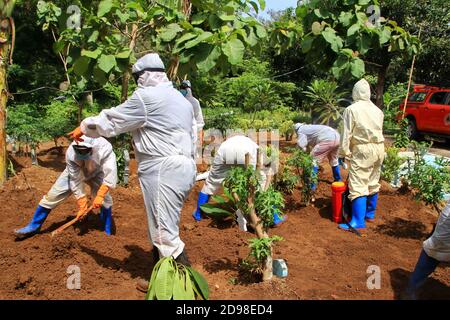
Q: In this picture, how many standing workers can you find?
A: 3